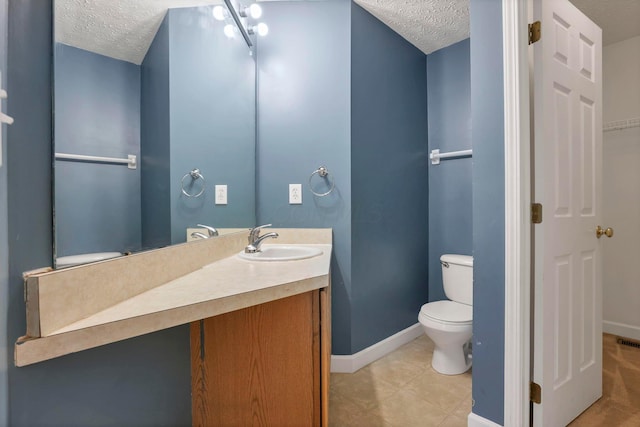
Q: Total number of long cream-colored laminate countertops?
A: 1